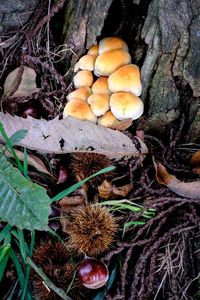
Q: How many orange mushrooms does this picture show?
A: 12